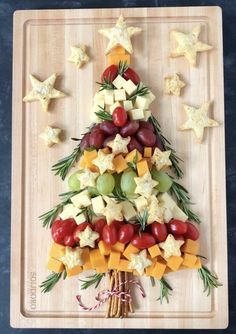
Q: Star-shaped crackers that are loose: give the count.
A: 6